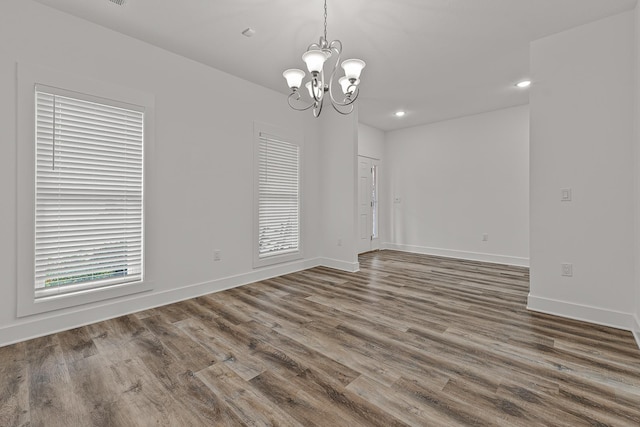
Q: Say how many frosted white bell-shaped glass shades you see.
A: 5